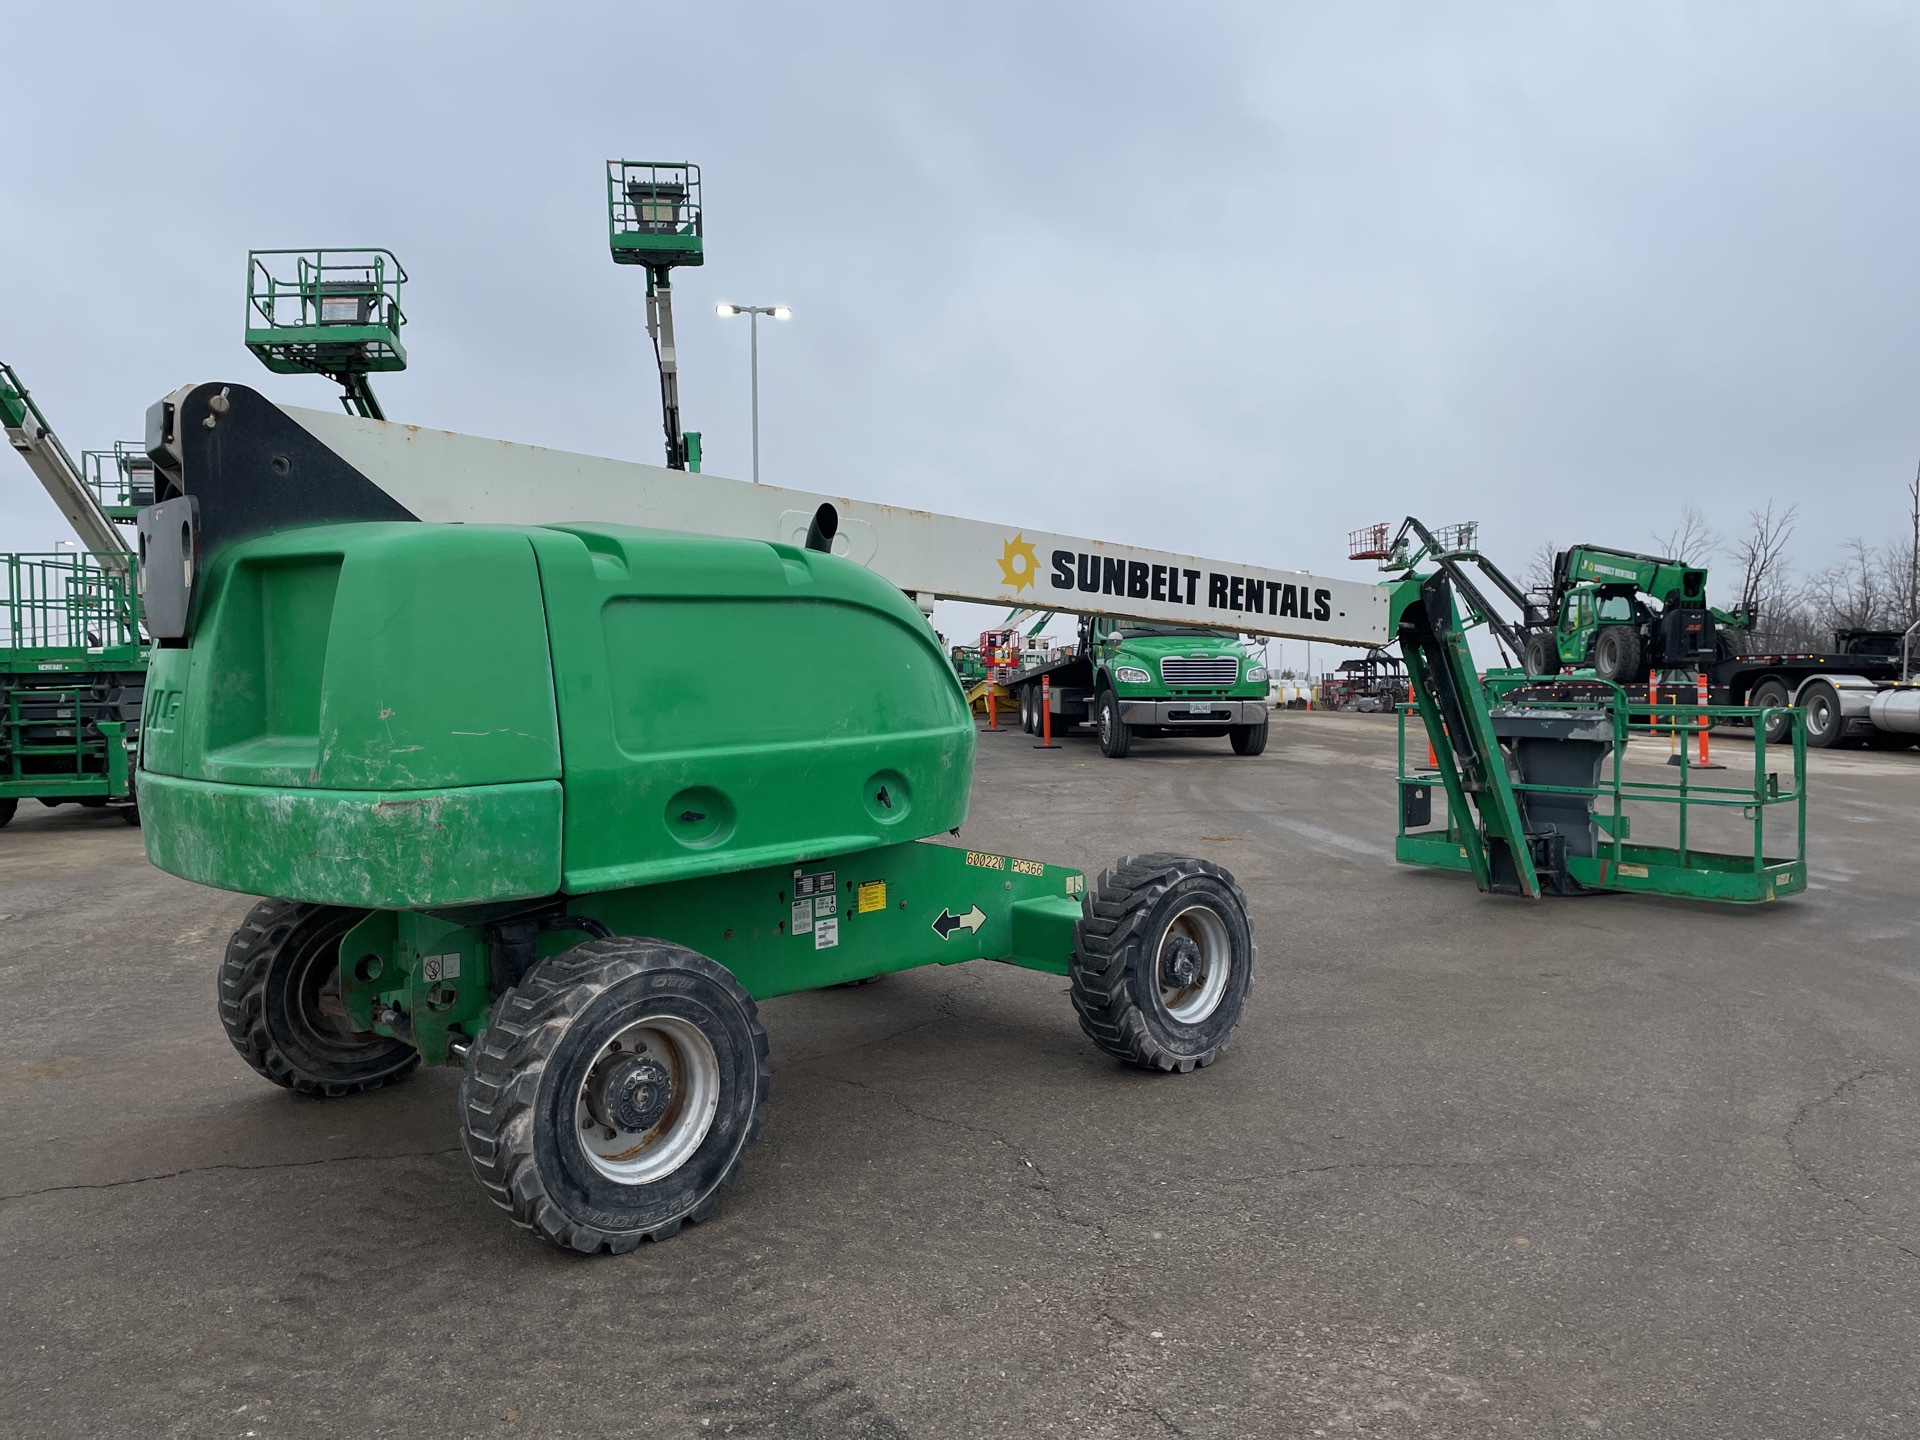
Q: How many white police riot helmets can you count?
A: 0